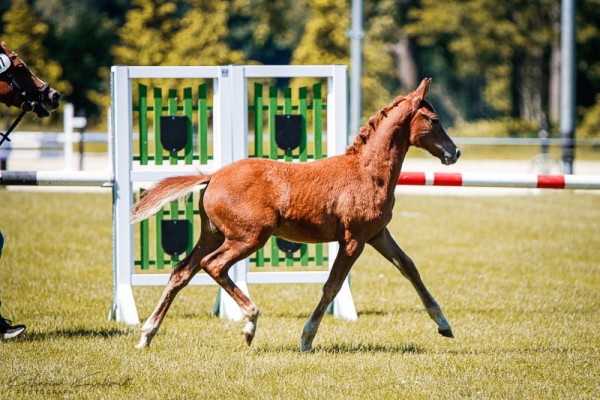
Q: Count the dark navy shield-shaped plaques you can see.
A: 4